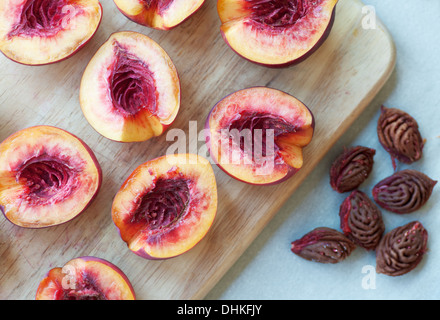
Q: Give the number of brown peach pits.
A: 6